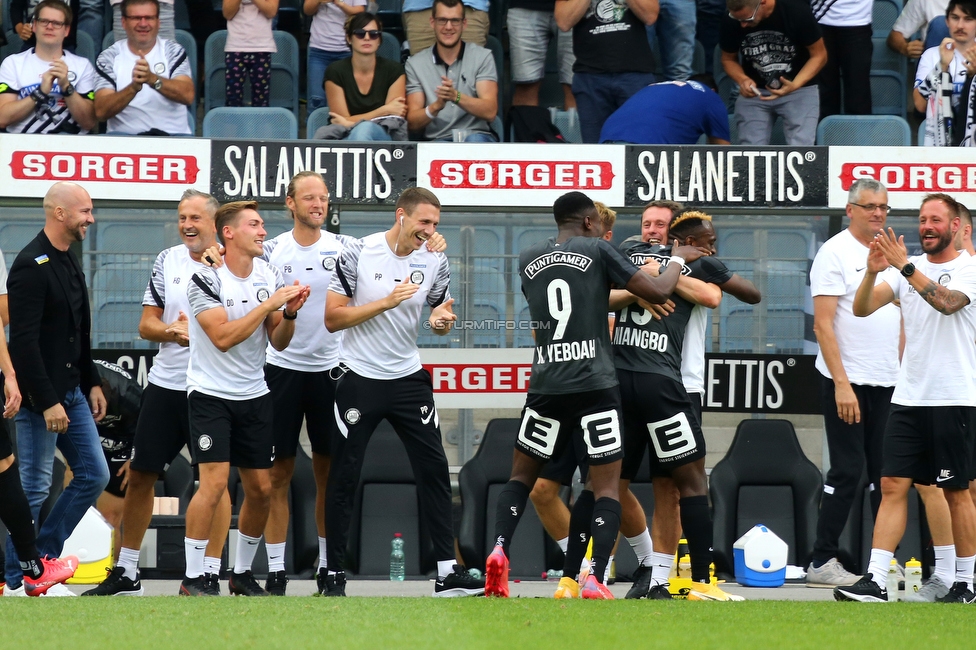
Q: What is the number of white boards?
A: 4